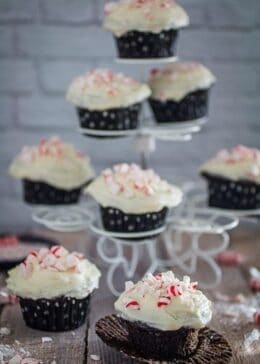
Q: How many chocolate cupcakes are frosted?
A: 8